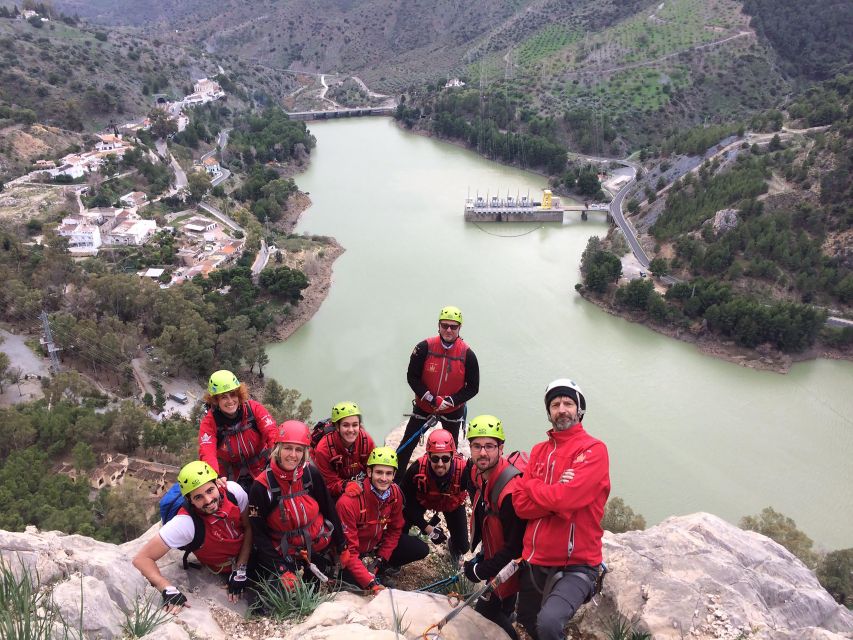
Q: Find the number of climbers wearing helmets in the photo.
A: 9